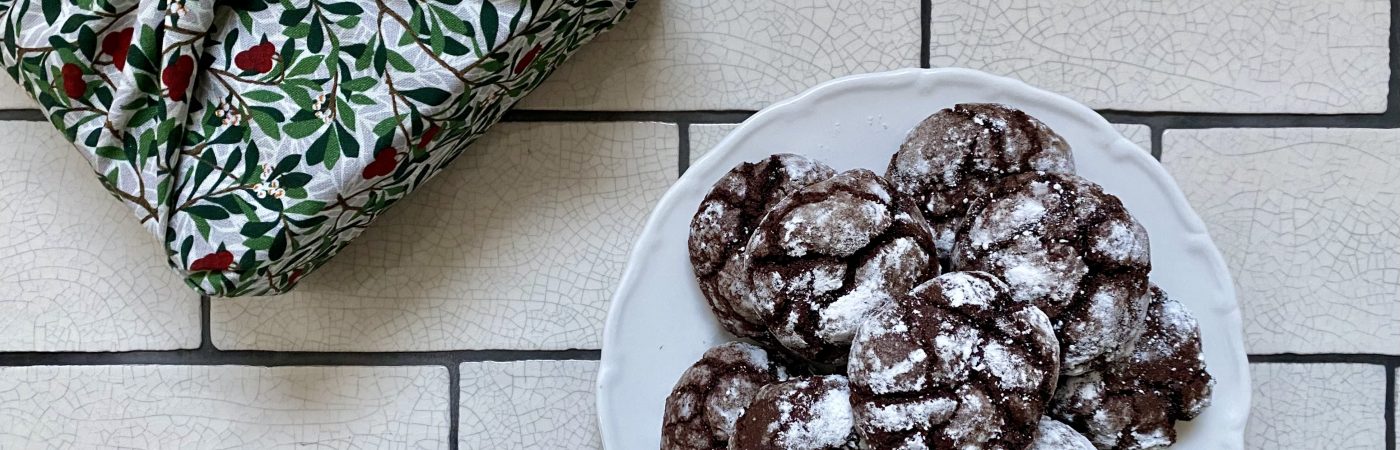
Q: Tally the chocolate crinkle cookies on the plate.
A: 9